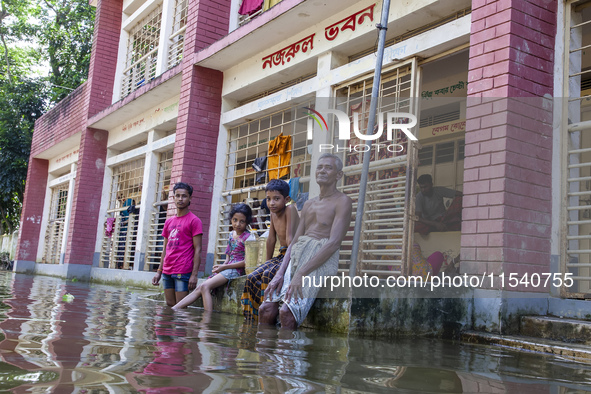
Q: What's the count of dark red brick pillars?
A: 4